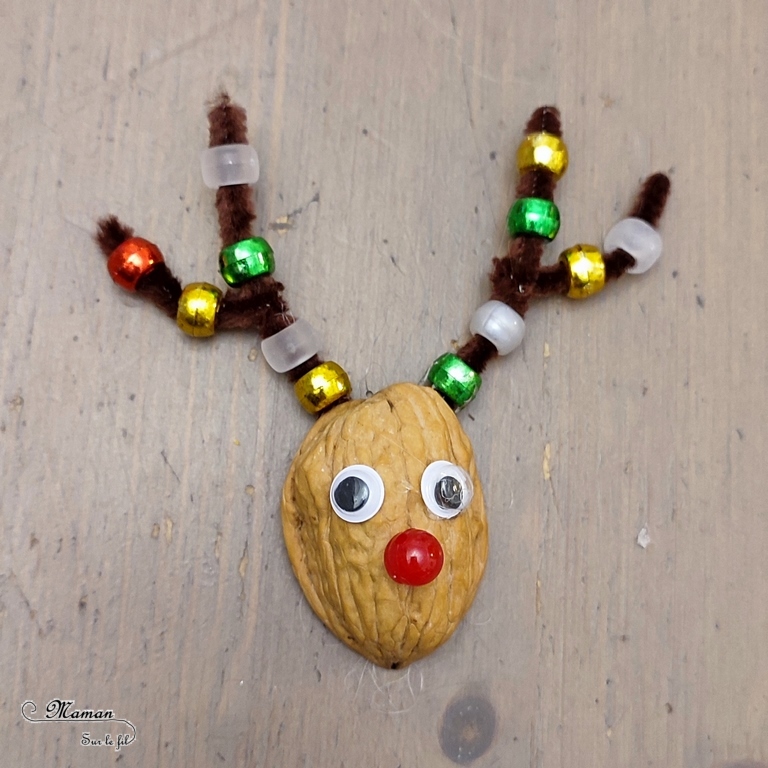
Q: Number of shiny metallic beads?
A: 8